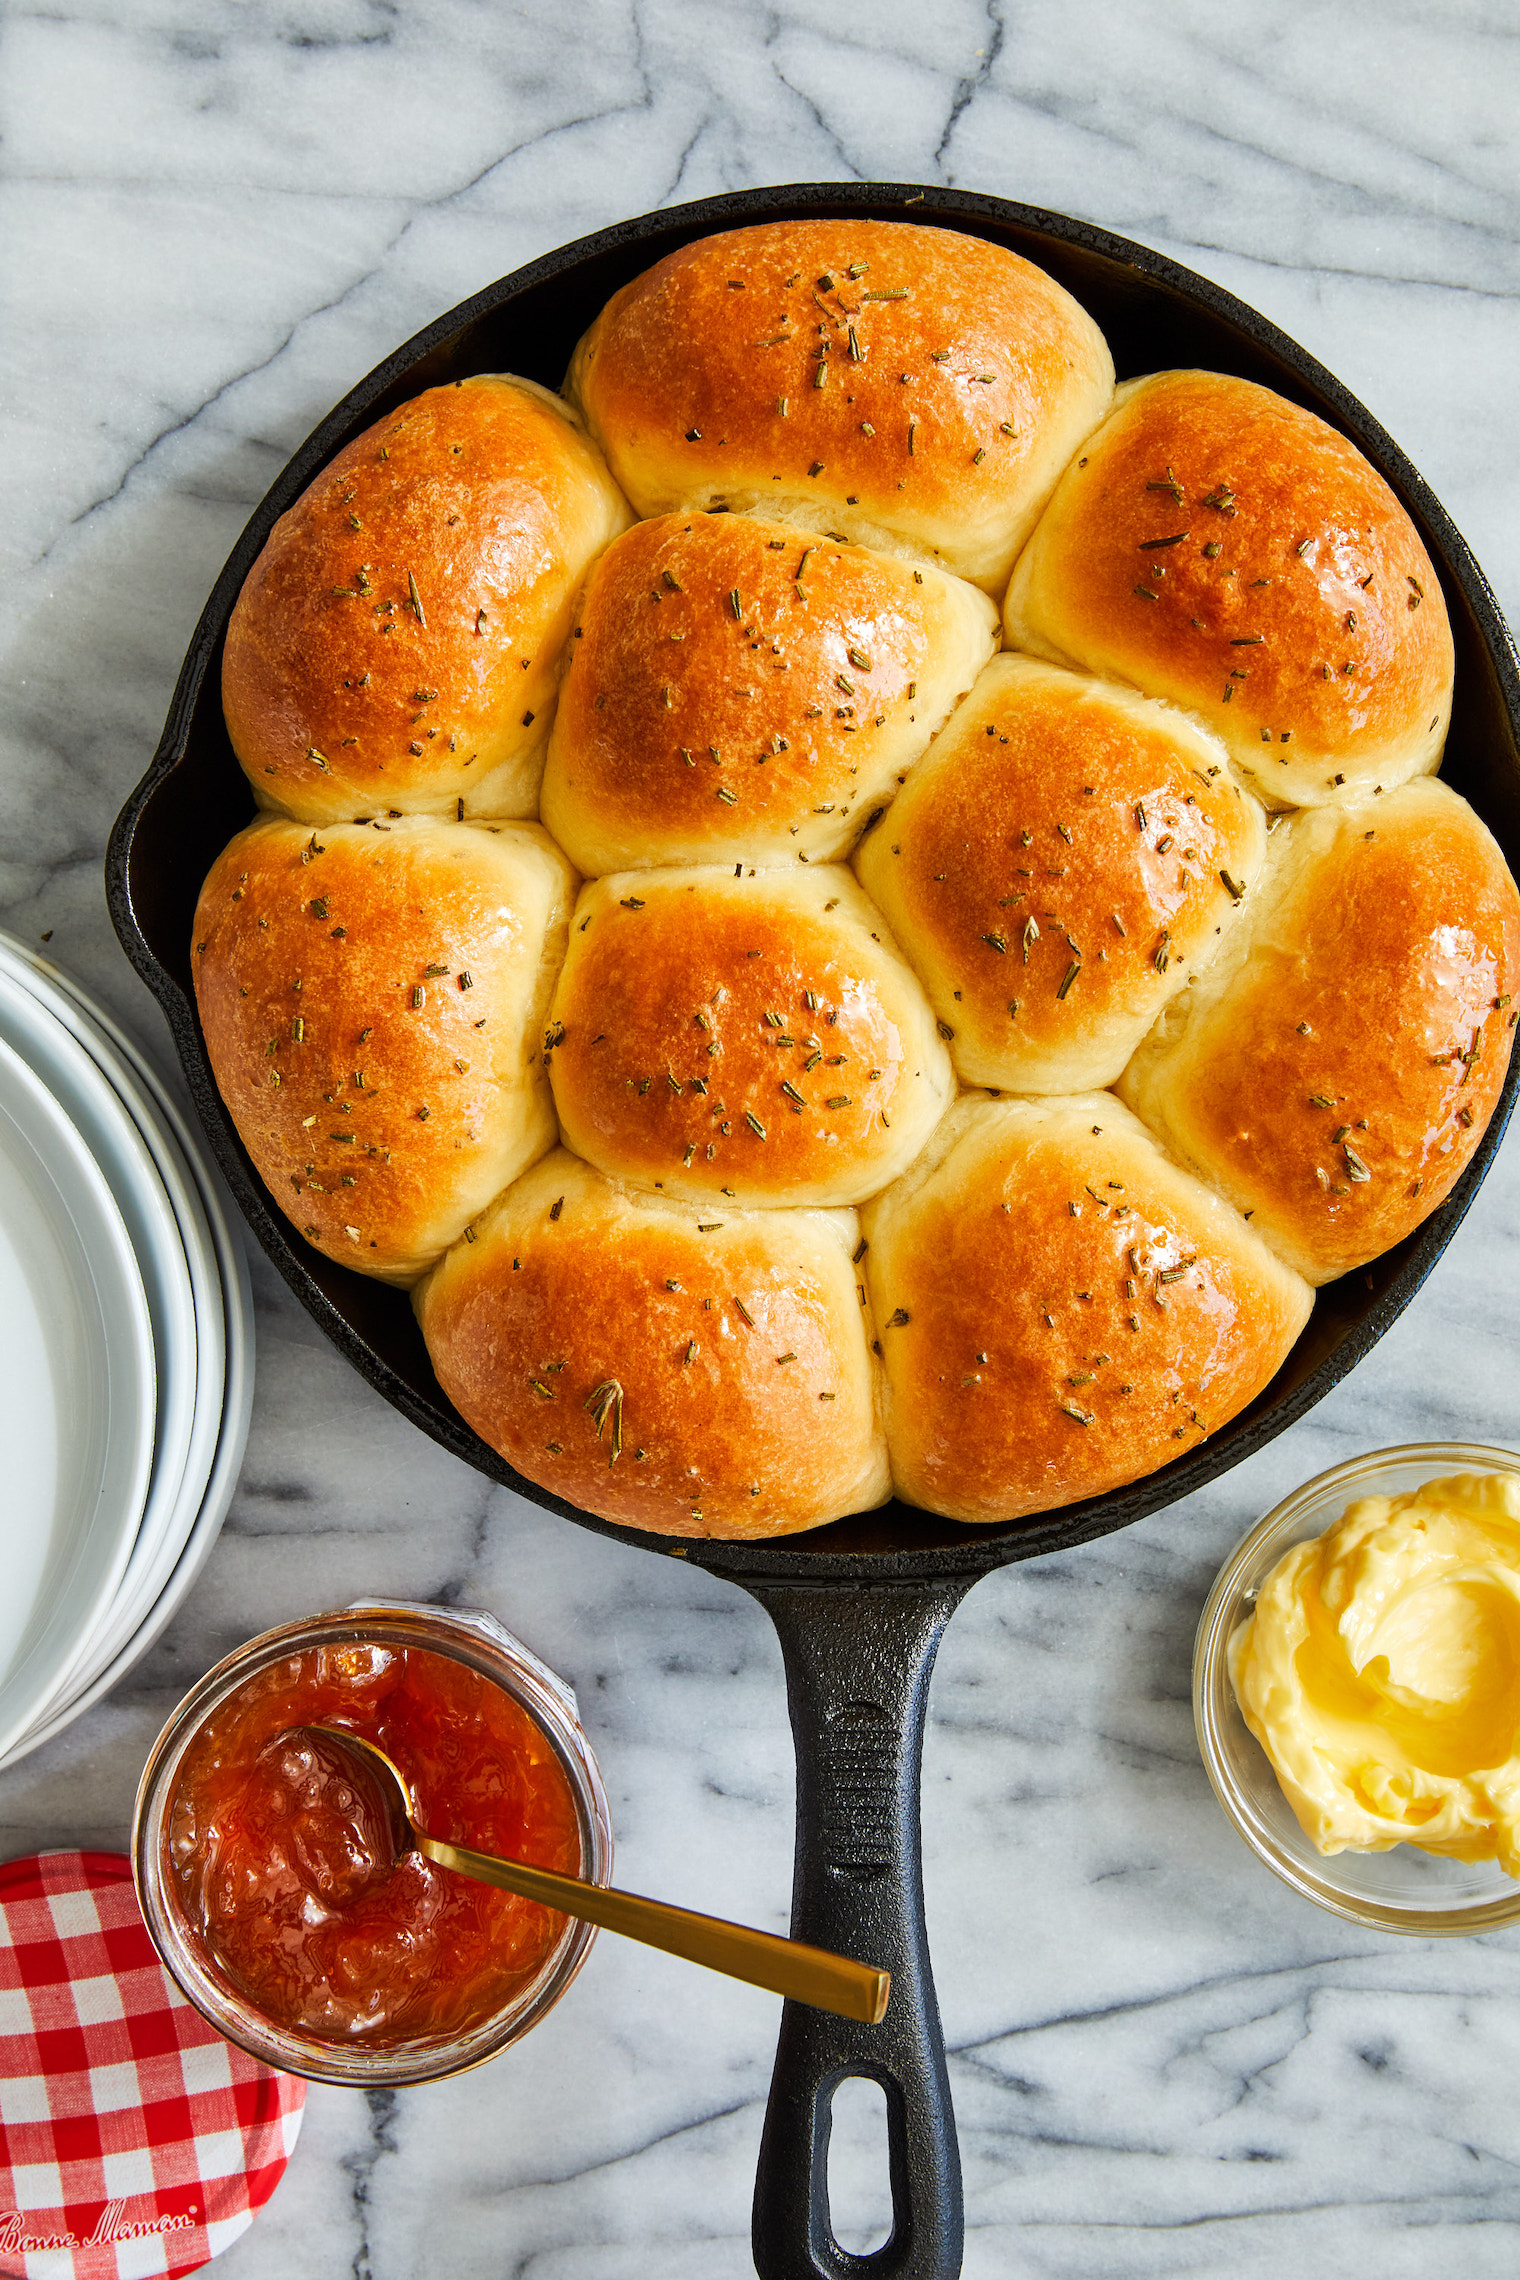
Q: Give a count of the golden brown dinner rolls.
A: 10